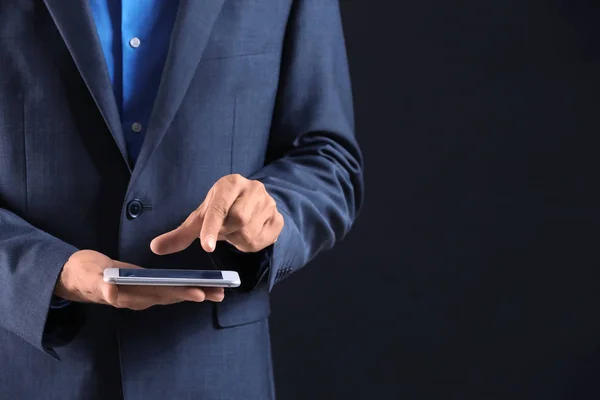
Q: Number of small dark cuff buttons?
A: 4